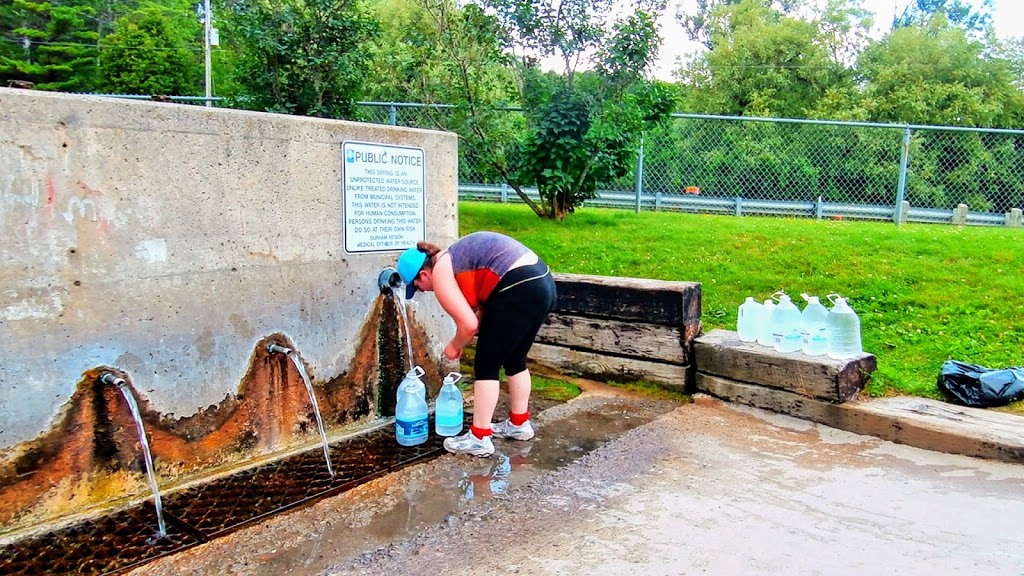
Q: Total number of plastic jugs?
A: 8